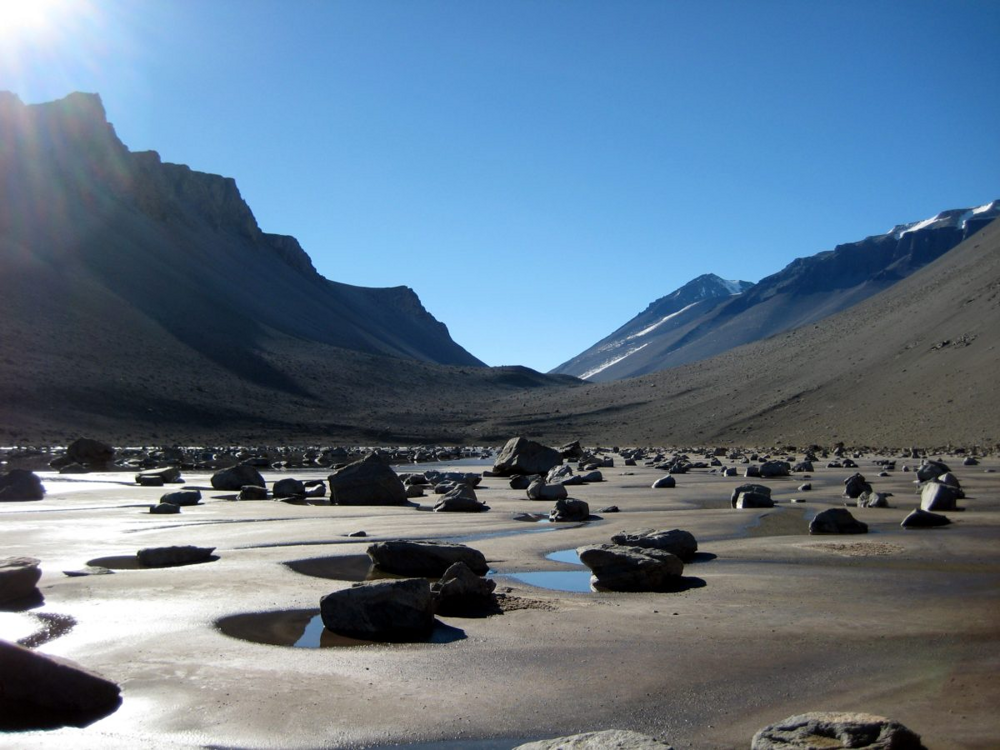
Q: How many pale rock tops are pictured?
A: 2